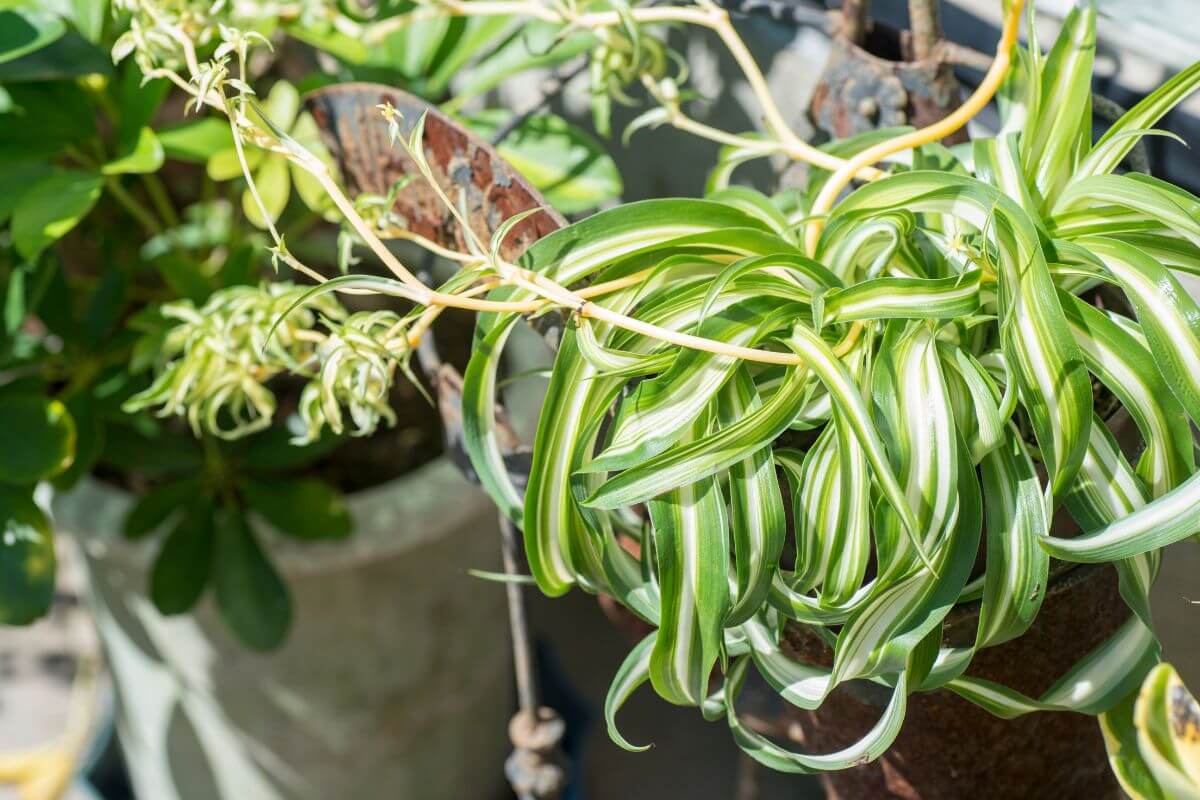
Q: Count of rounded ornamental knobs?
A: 2